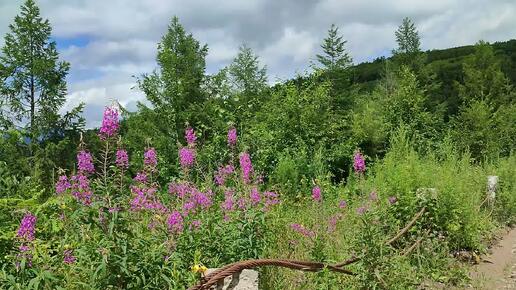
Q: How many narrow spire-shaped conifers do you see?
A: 5